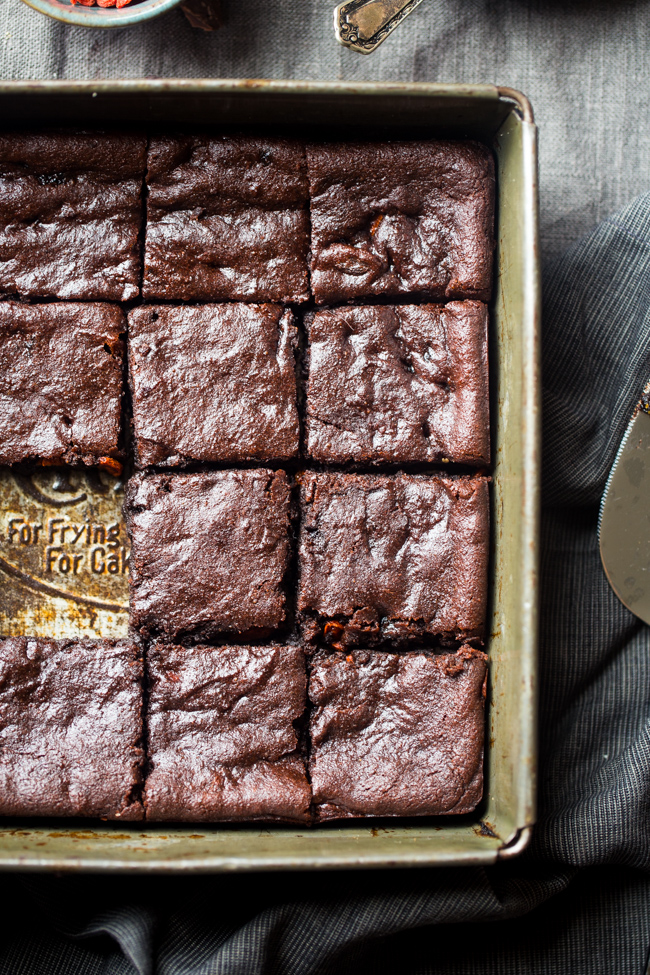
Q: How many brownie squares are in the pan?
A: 11